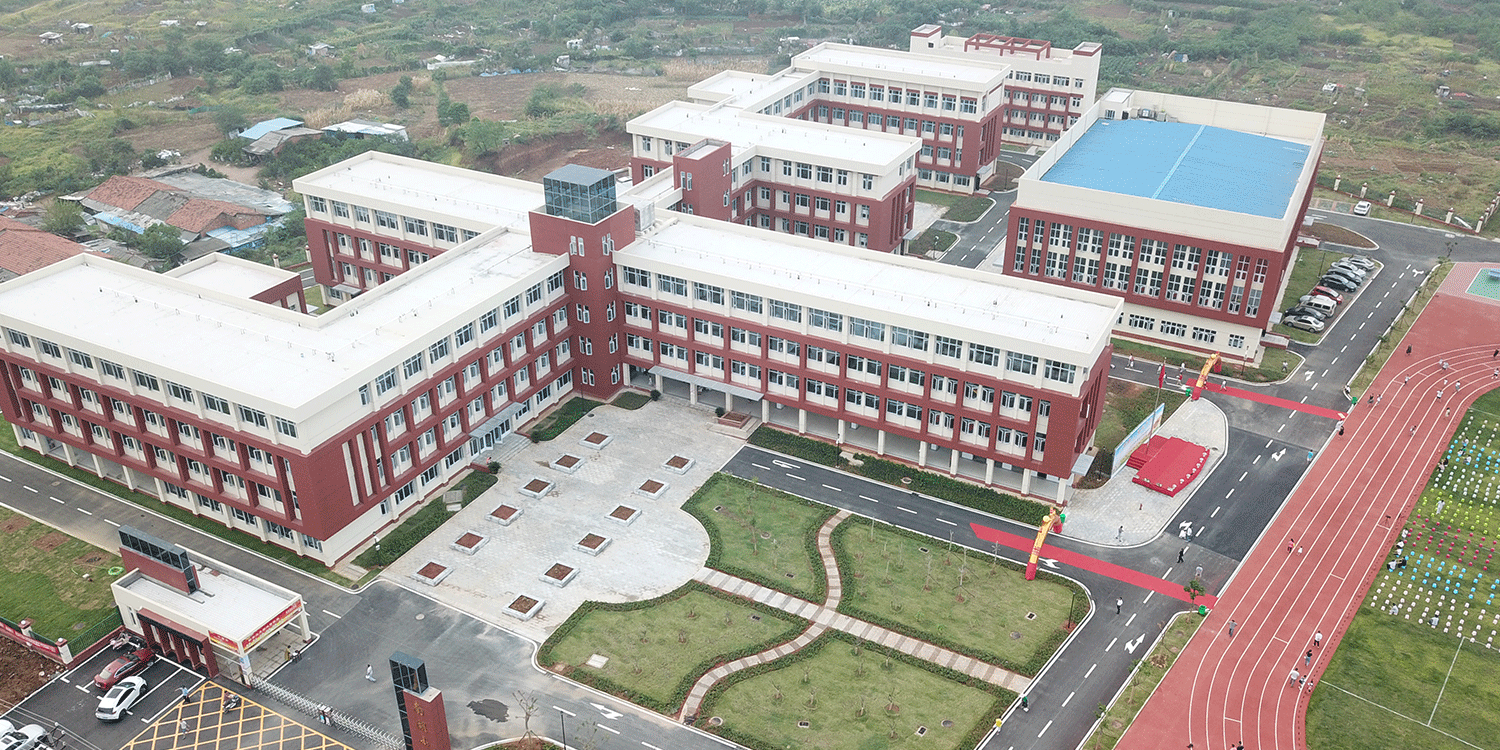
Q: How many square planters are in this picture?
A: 12